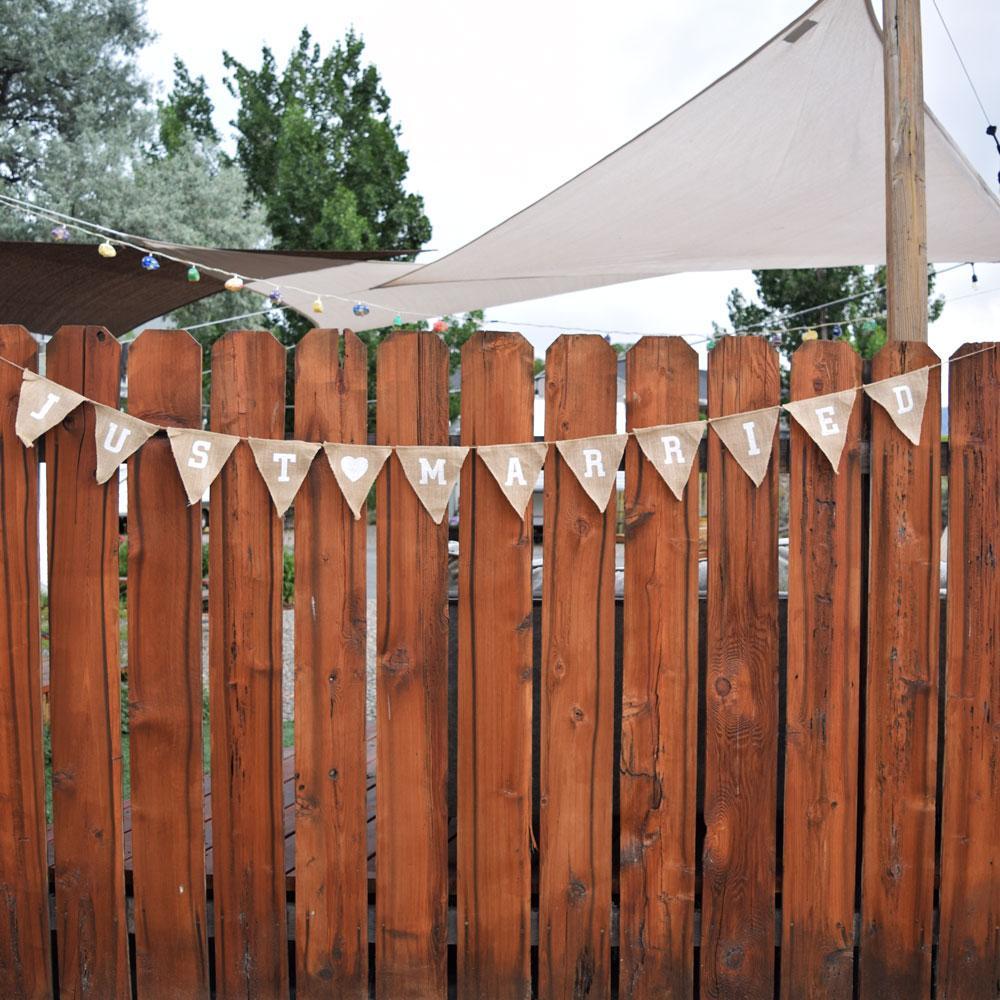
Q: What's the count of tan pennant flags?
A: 12